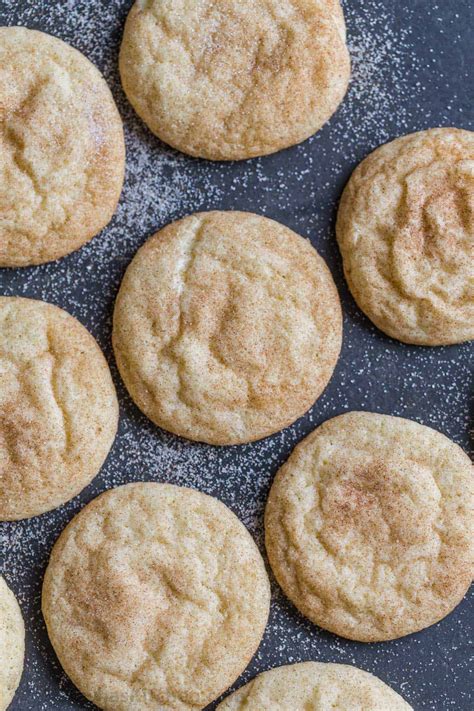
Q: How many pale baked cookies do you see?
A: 9